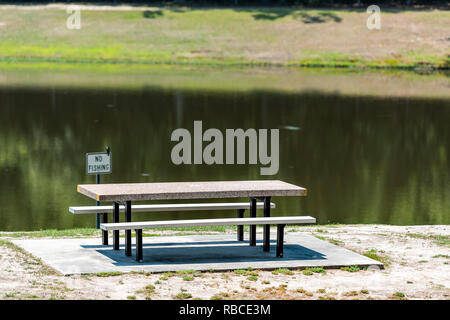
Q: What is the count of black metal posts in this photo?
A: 8